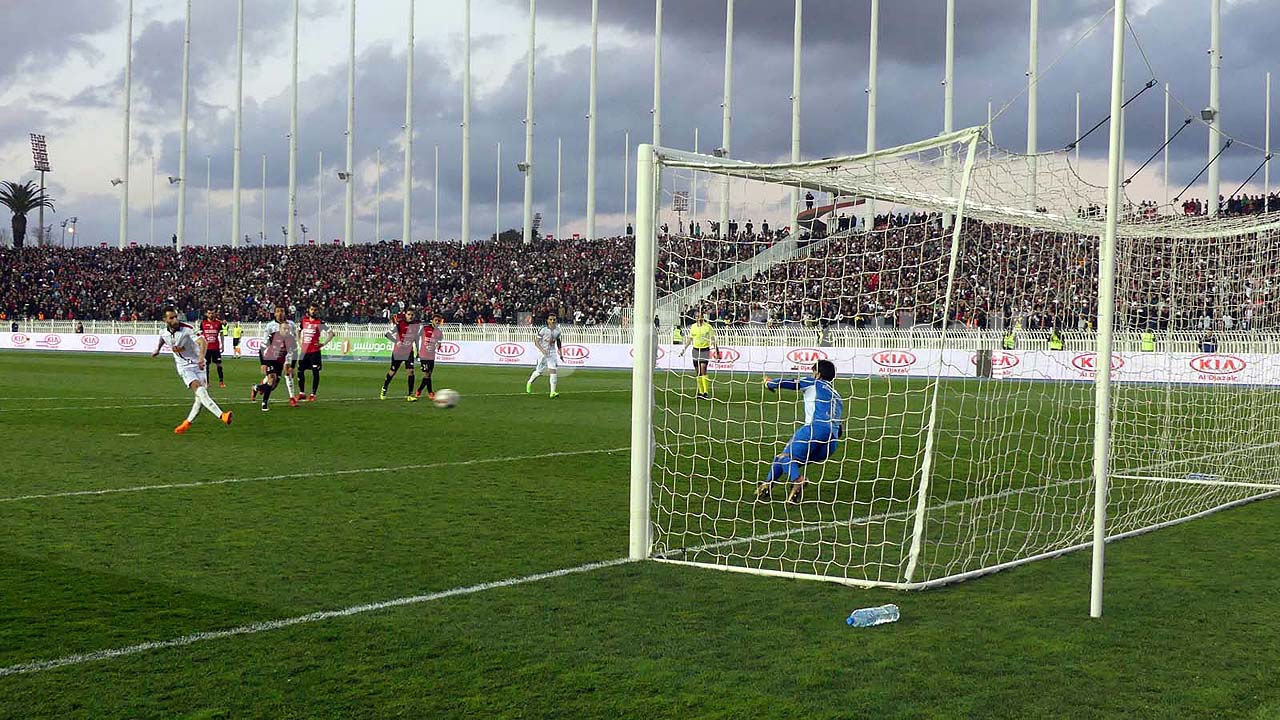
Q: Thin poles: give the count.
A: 14